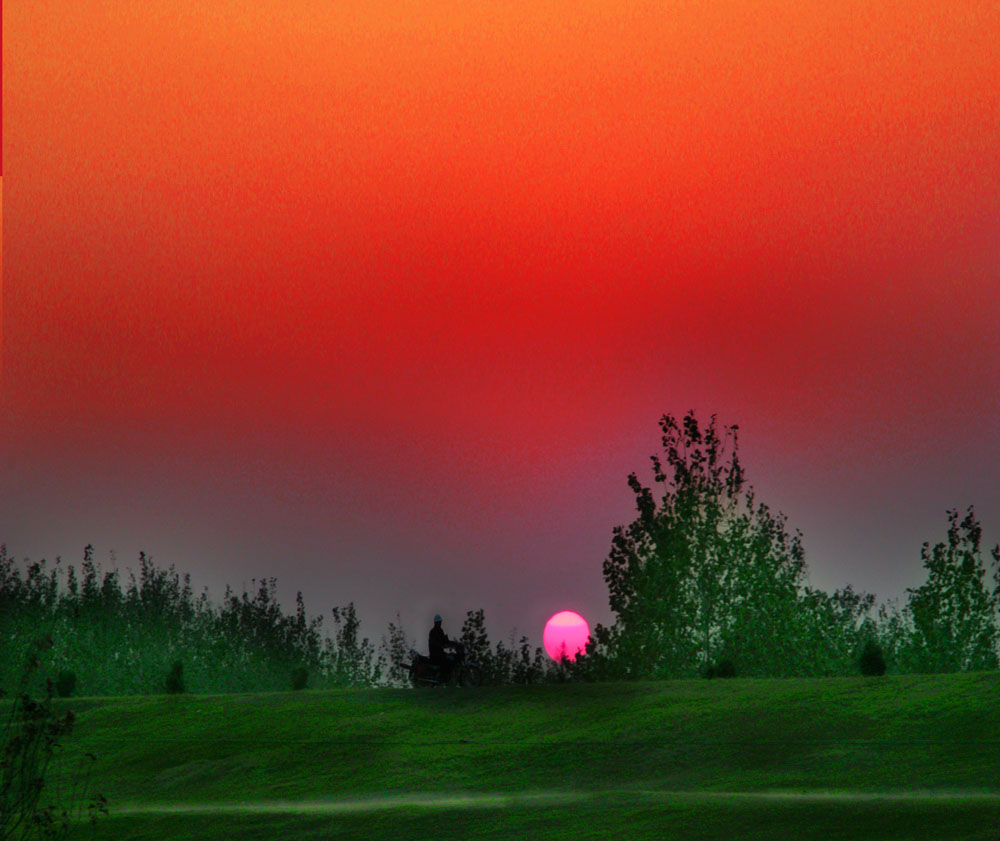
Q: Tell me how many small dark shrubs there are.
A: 5